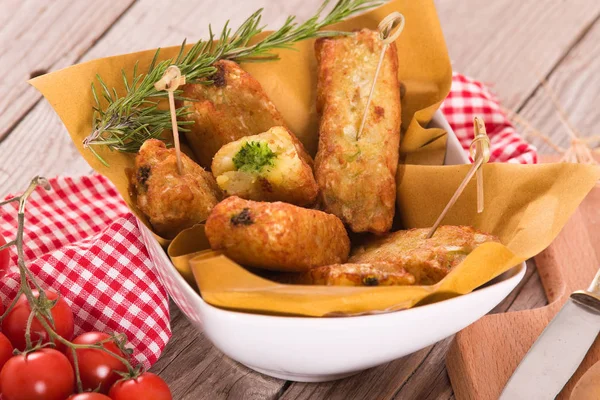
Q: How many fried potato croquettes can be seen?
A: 7